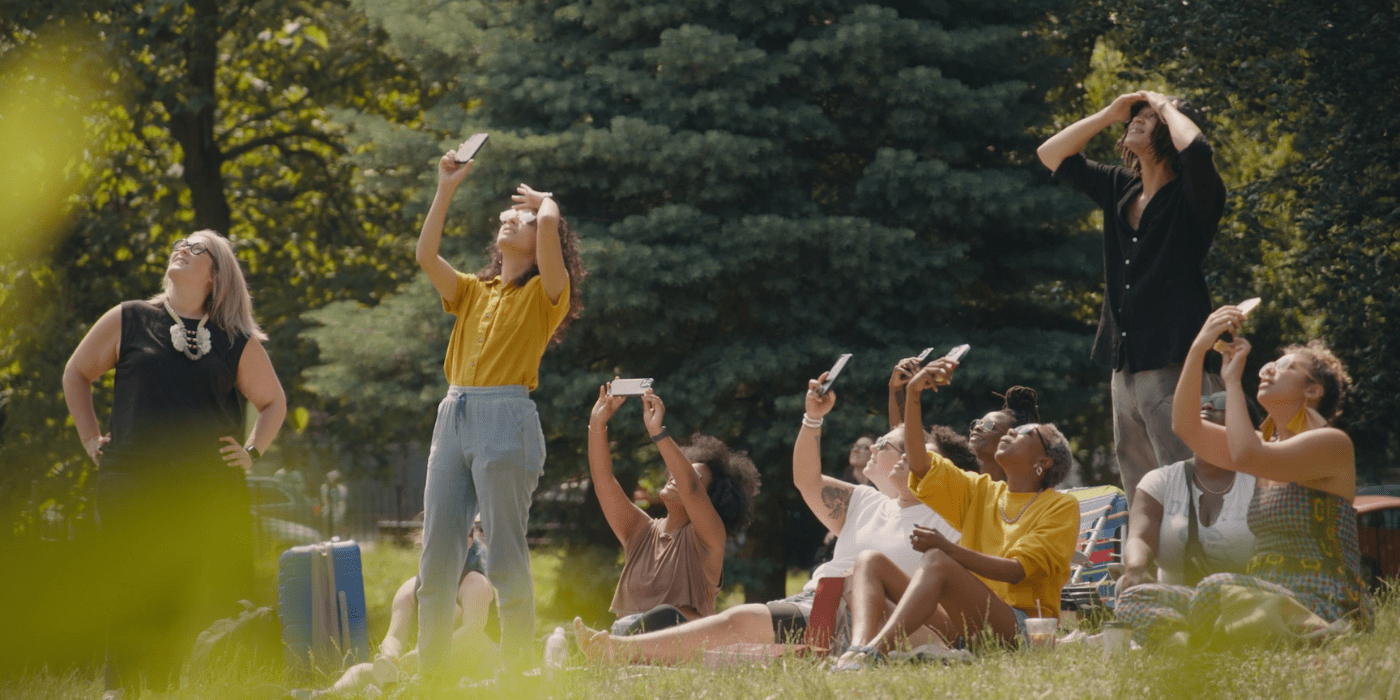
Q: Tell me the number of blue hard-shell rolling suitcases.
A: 1